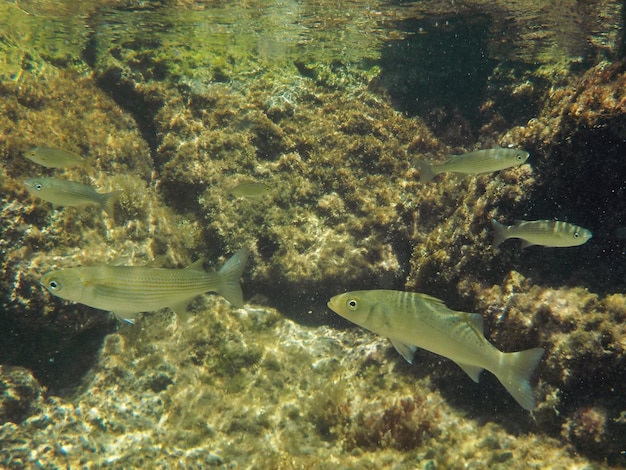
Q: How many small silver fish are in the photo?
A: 5